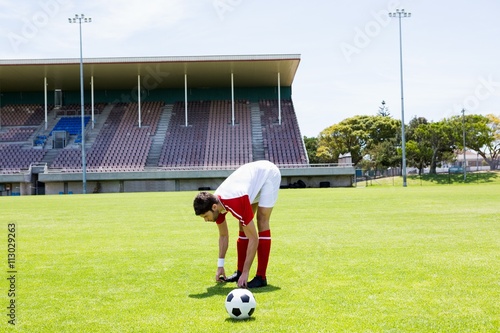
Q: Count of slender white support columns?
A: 6